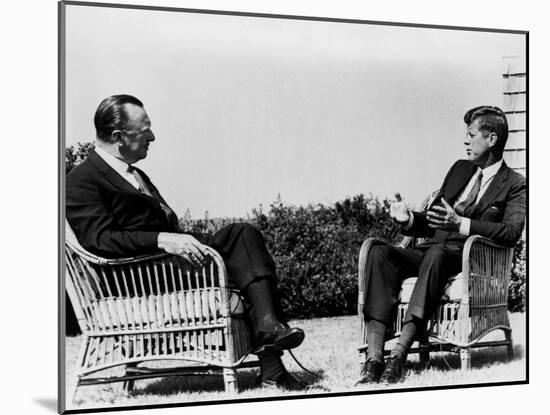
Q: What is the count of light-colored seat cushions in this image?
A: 2